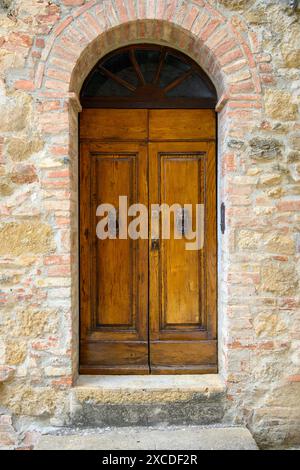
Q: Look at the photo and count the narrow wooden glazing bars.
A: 4